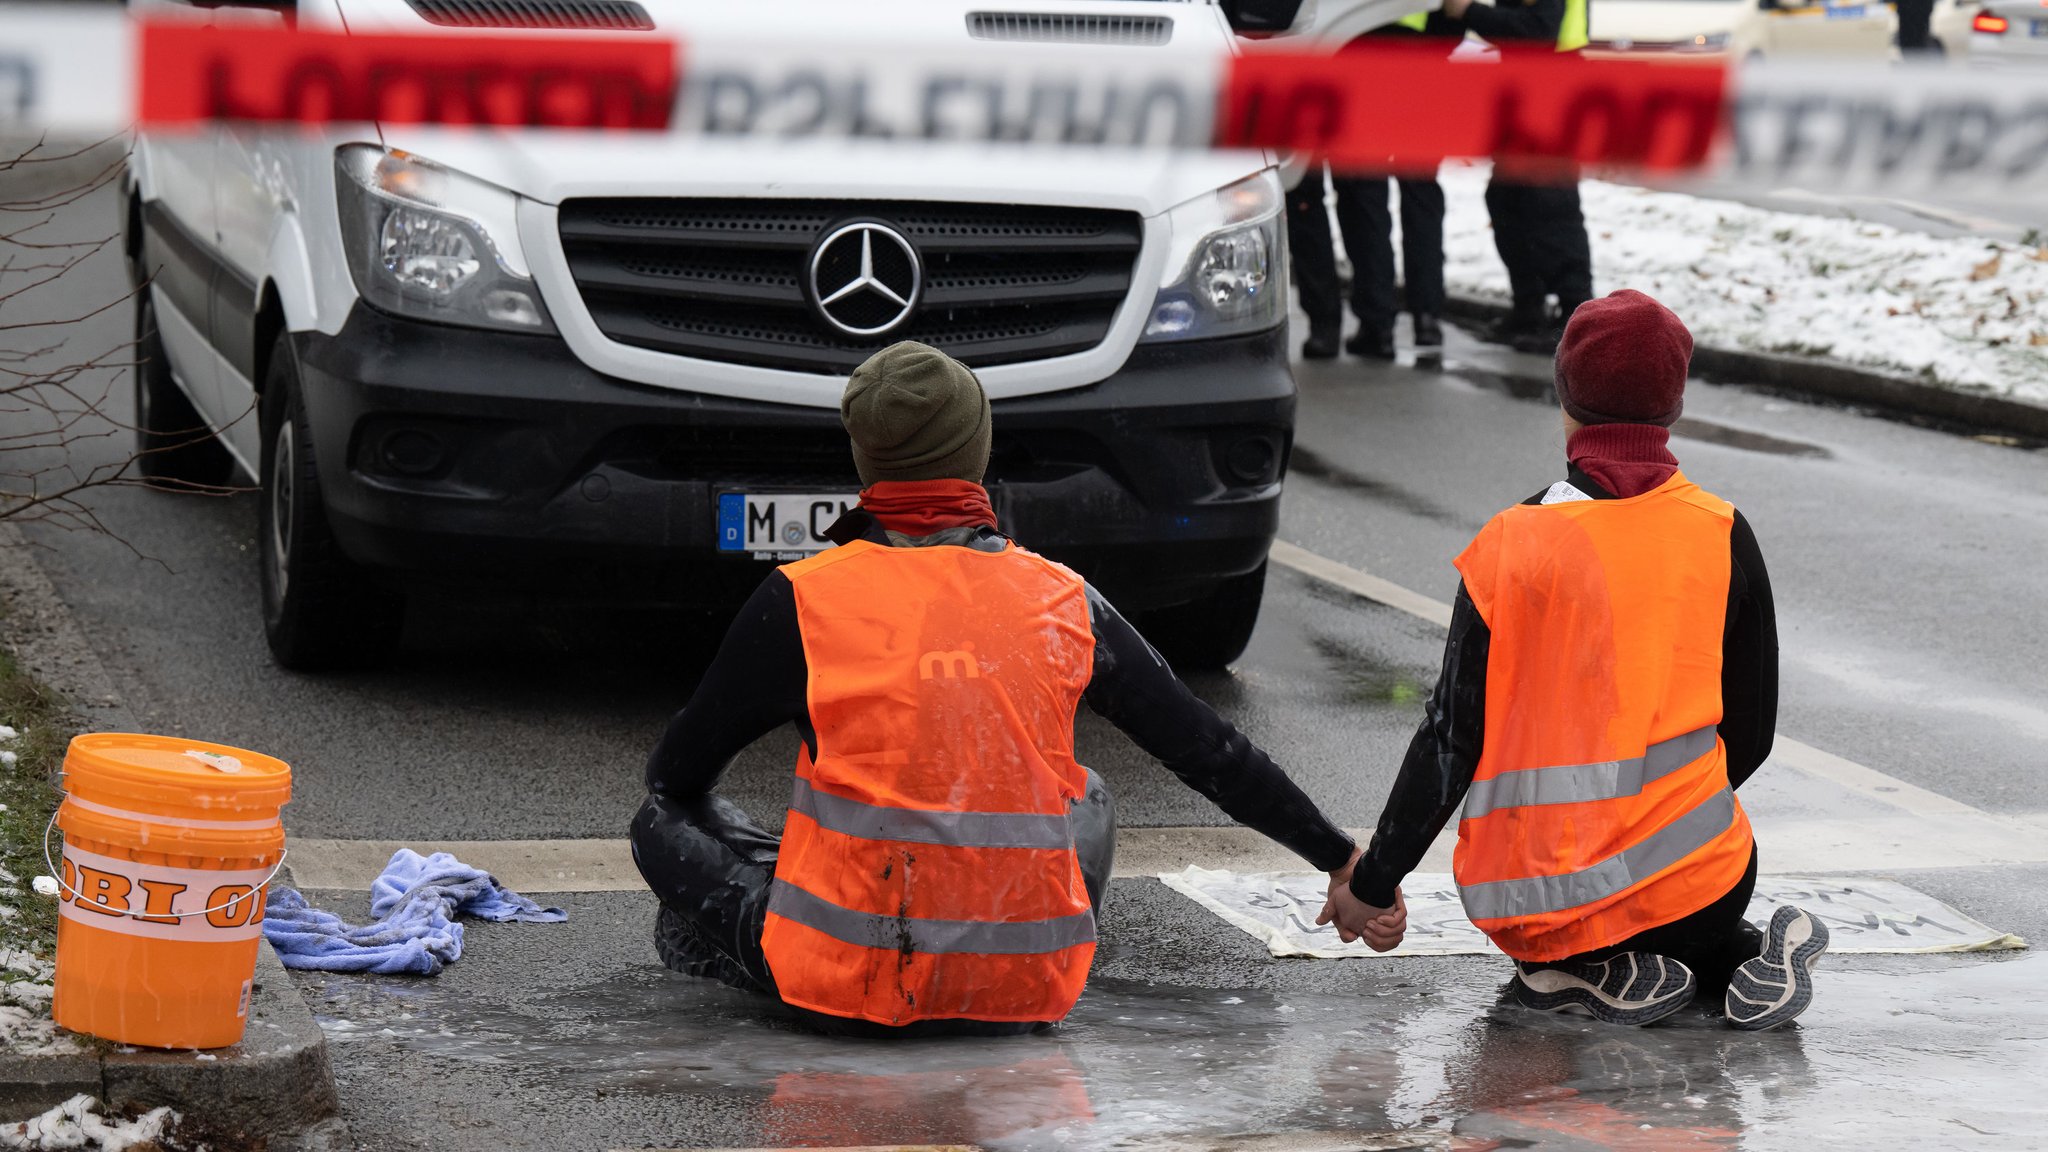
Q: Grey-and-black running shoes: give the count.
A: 2